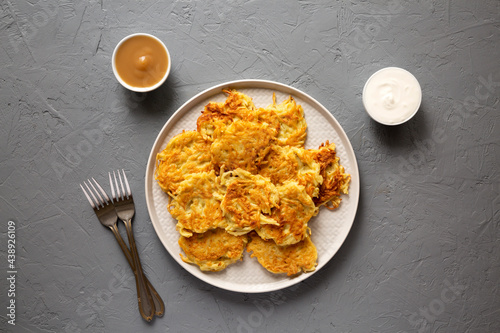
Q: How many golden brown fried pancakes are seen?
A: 11